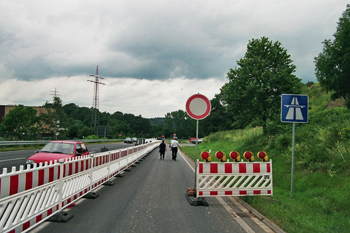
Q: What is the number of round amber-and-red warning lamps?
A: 5